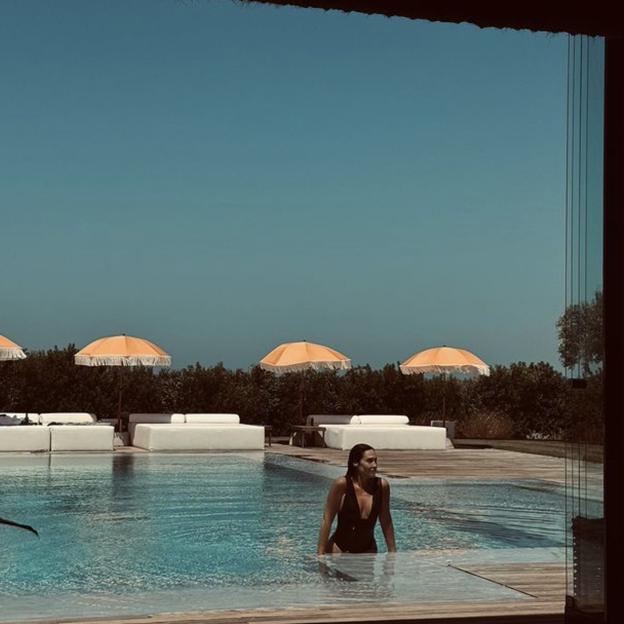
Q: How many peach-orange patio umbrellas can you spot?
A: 4